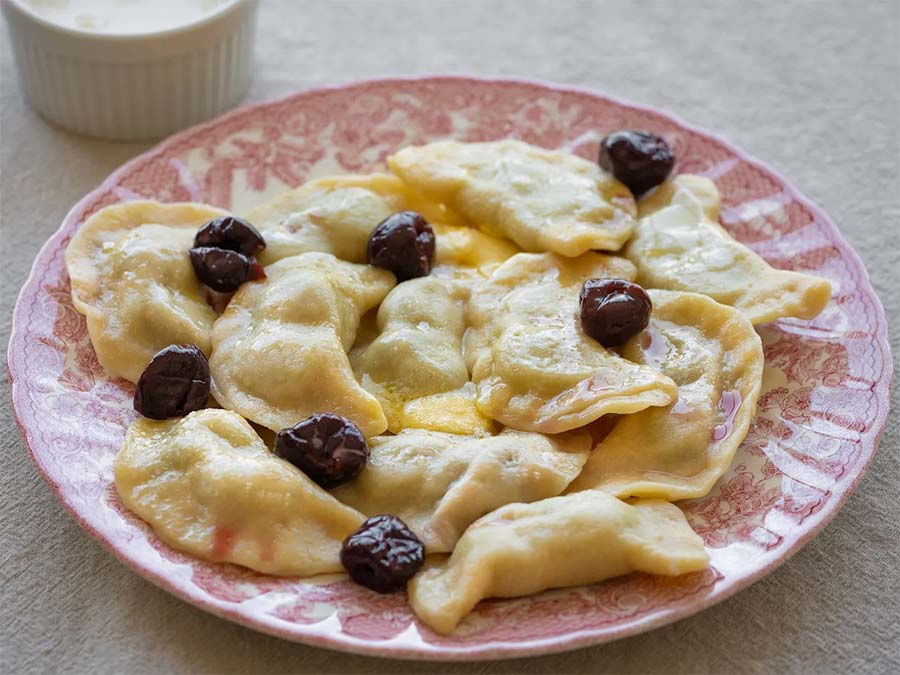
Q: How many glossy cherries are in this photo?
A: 7